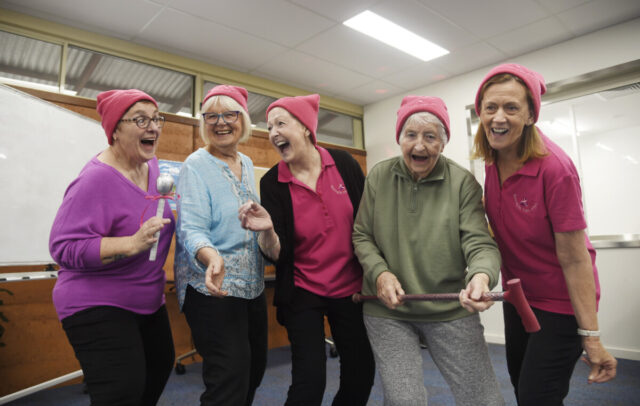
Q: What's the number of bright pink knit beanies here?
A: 5